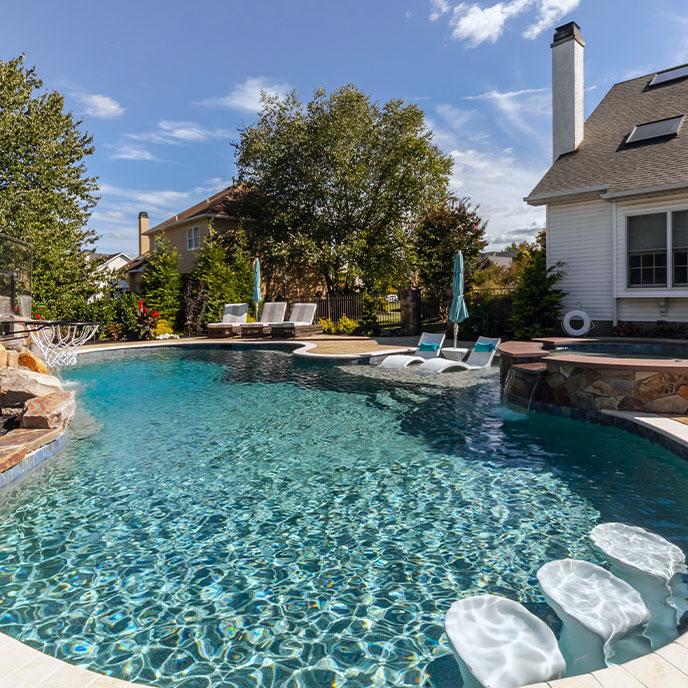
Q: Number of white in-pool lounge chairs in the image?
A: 2